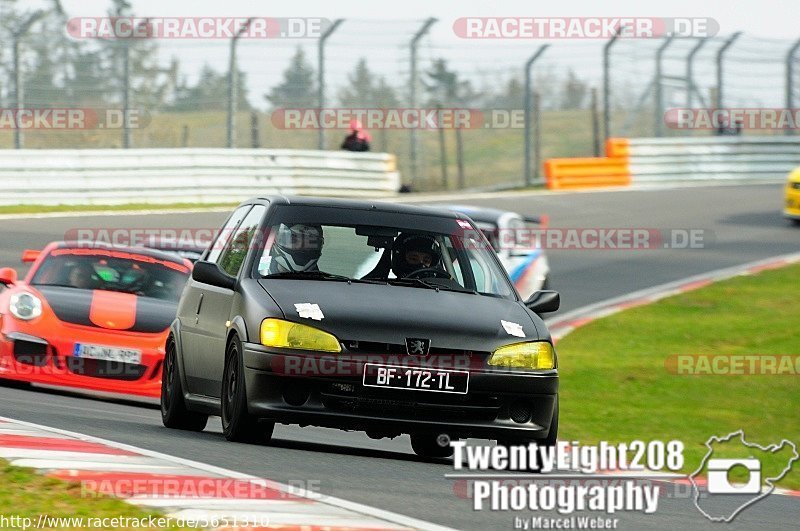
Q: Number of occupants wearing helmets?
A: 2